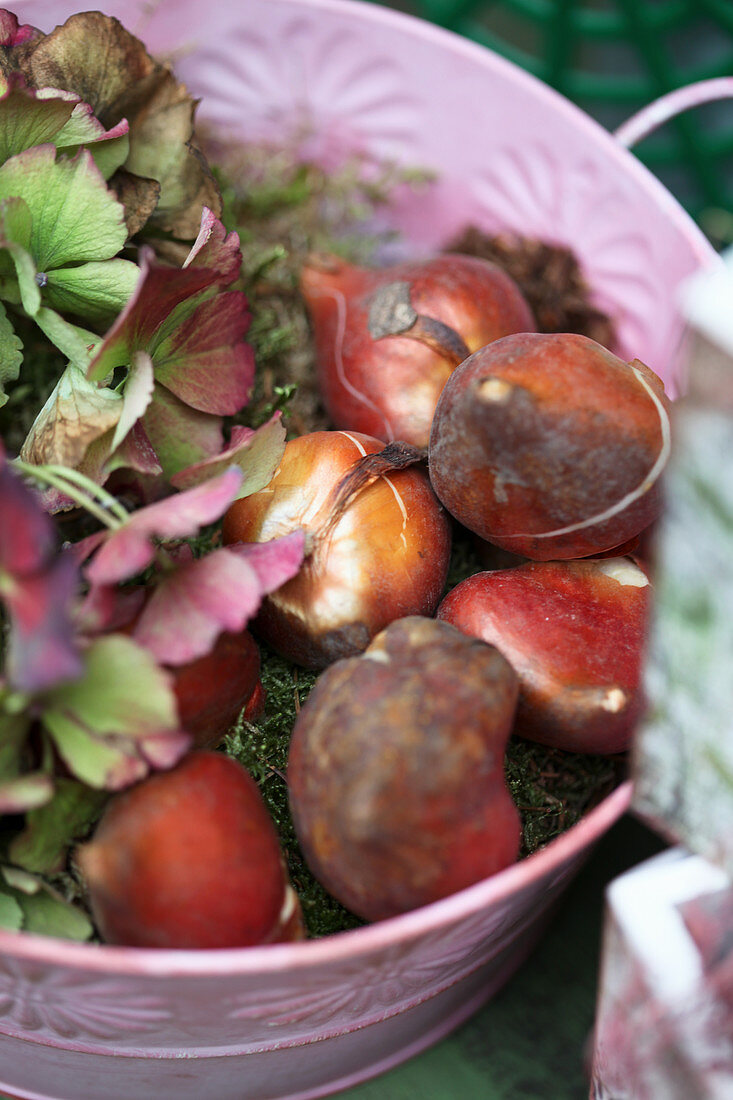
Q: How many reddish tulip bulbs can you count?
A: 7